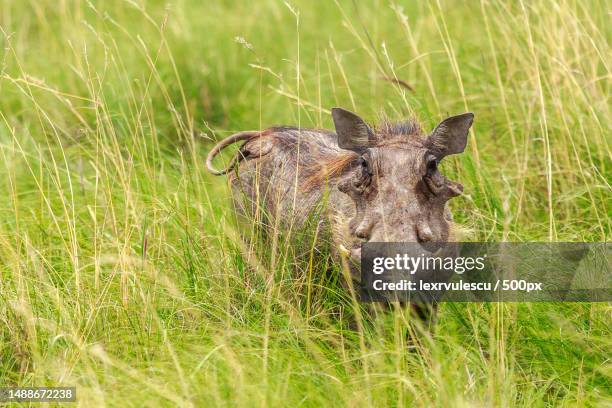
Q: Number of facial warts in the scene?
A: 4